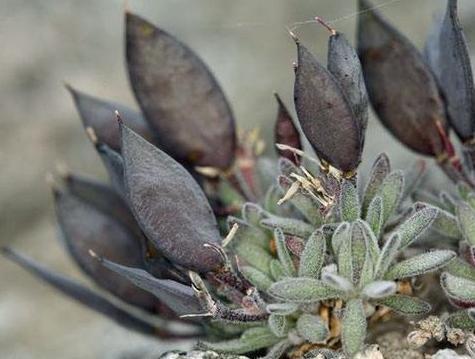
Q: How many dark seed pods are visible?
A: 13